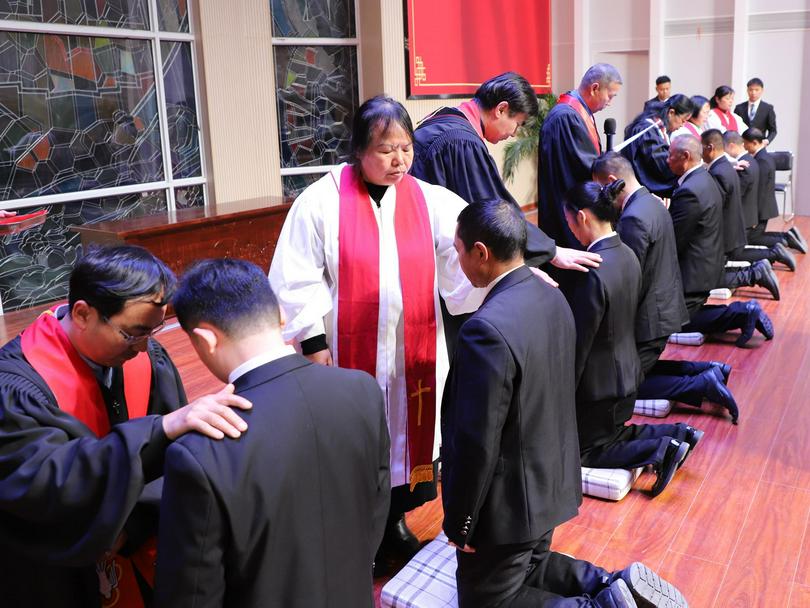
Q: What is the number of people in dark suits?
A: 10